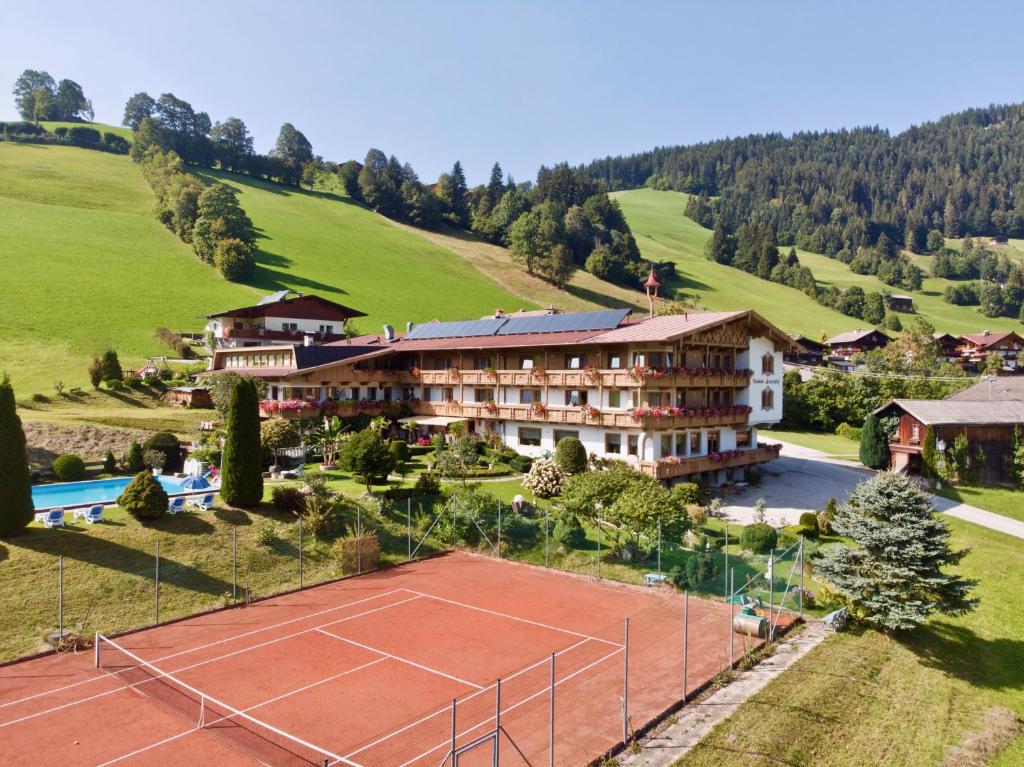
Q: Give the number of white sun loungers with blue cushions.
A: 4